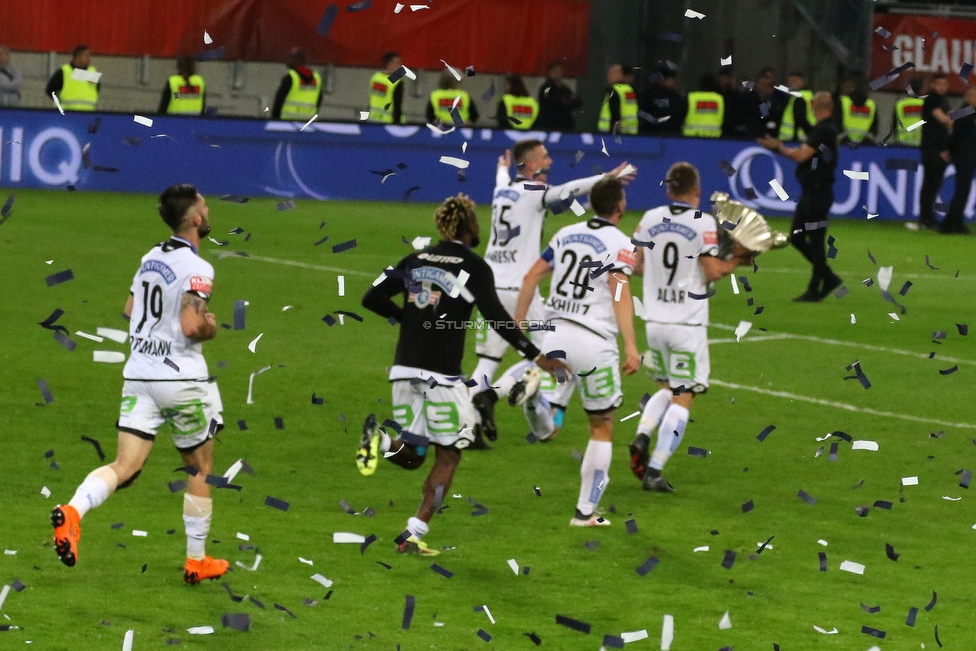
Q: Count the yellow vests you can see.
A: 11